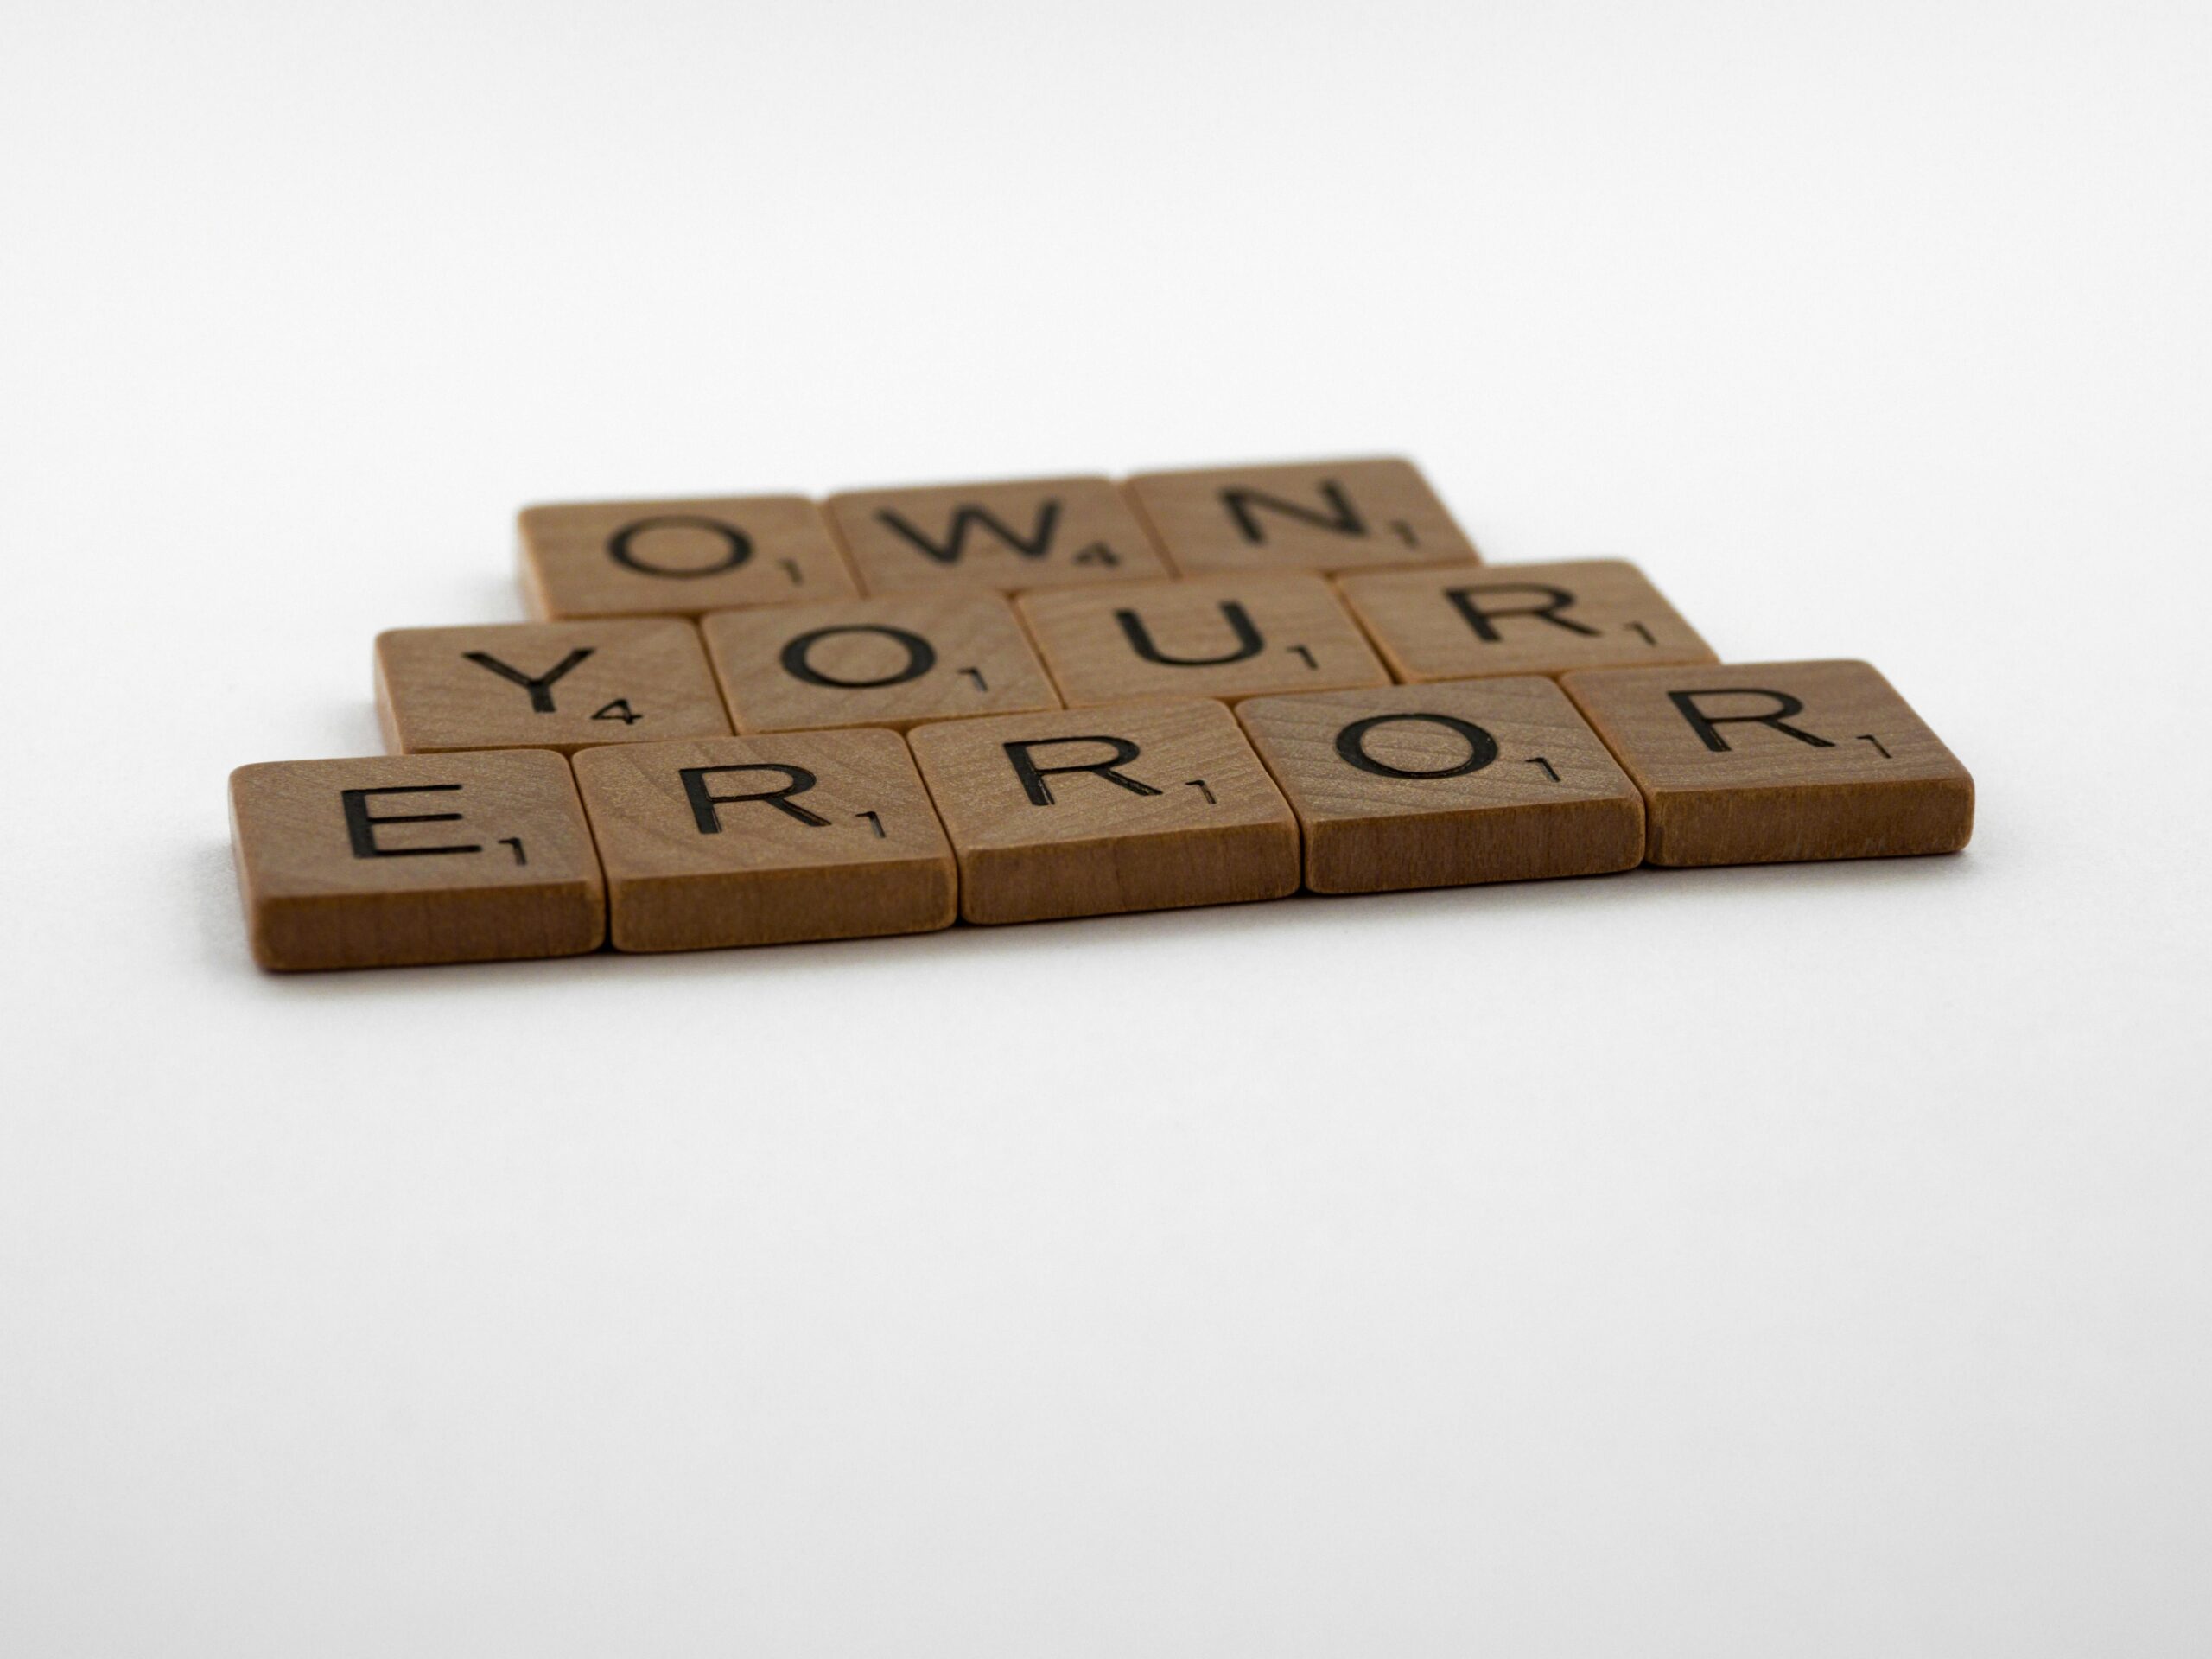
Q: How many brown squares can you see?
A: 12